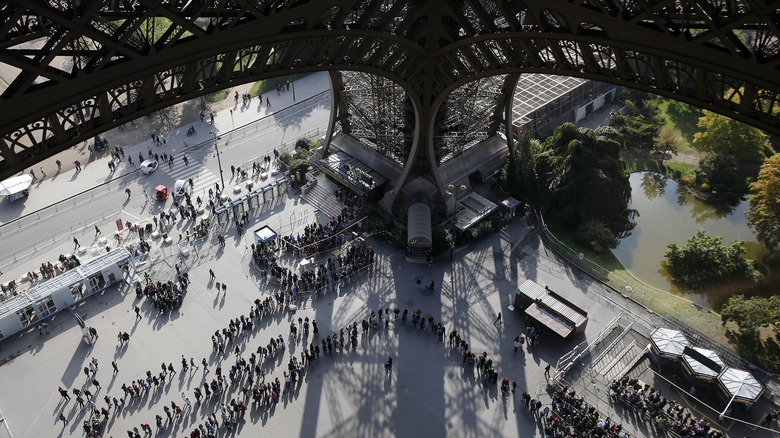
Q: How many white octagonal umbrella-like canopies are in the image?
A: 3